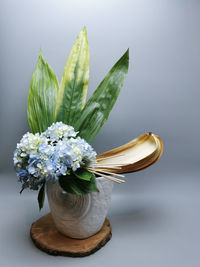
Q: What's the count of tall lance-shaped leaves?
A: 3